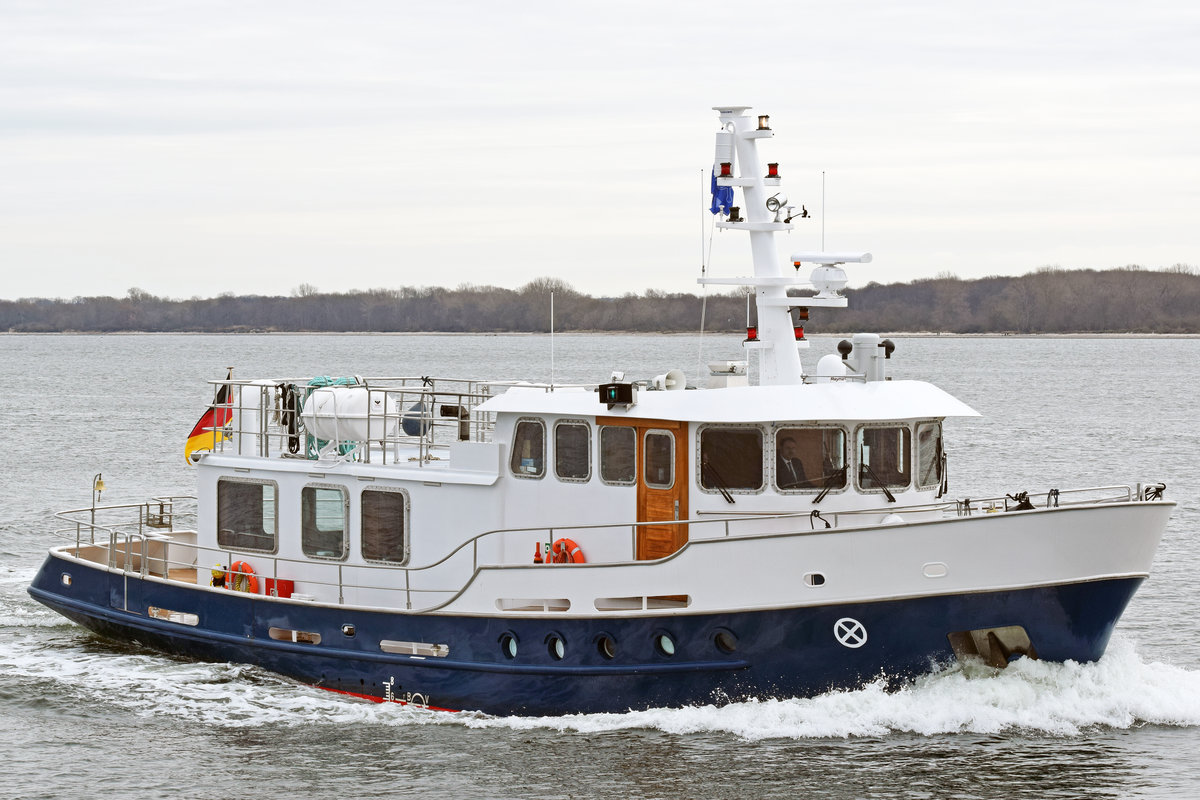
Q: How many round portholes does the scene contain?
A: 5